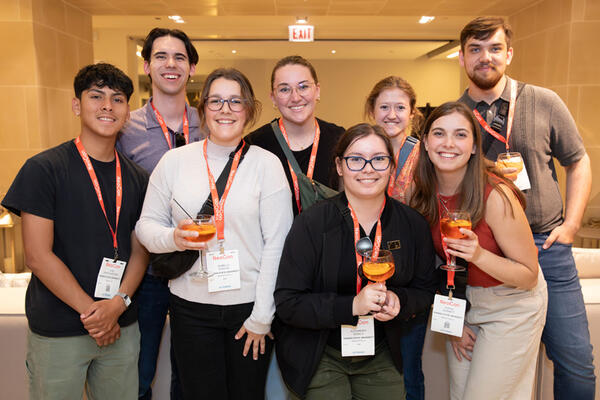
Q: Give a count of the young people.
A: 8